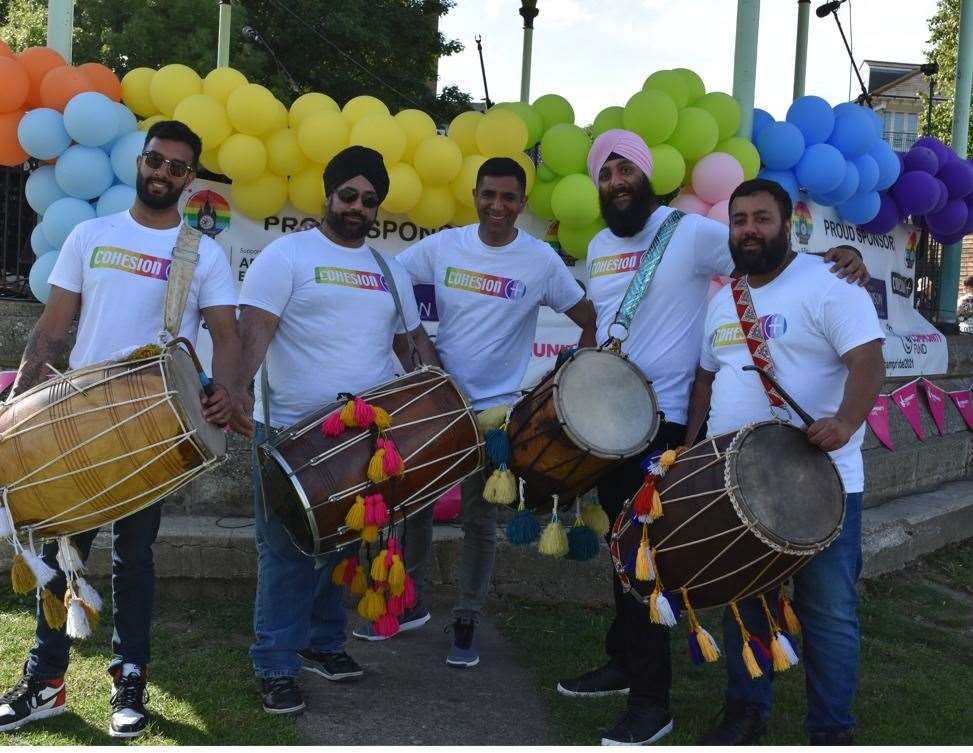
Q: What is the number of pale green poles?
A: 6